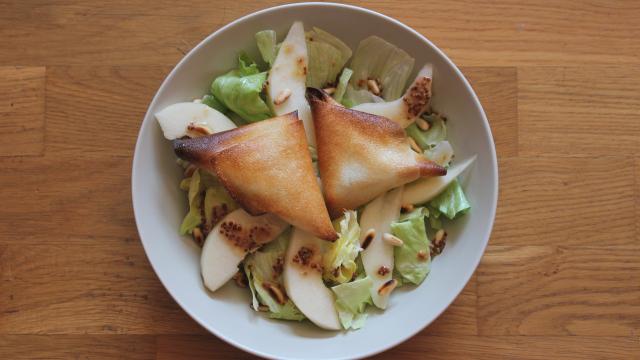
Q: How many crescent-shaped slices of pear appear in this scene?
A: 7